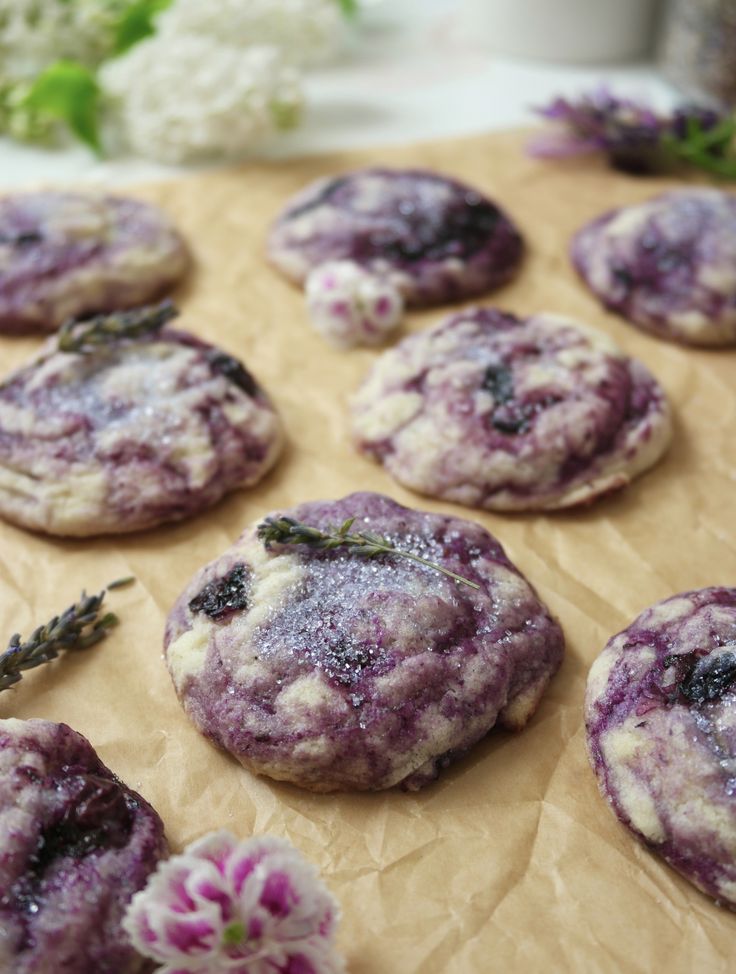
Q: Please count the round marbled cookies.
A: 8